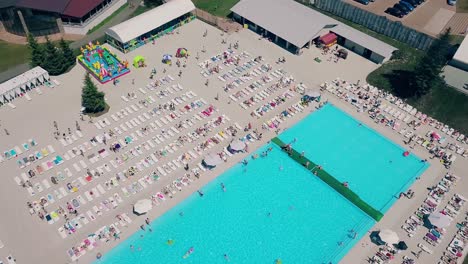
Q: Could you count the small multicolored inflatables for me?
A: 3